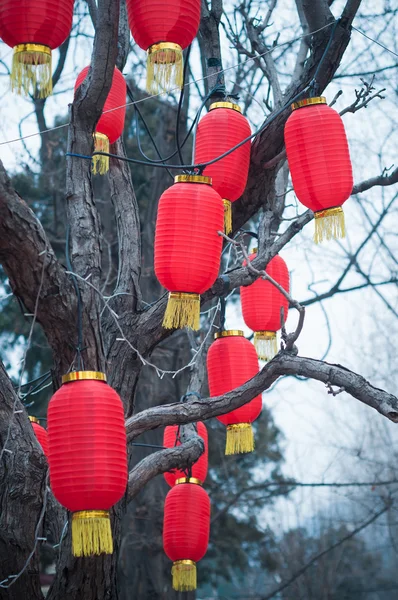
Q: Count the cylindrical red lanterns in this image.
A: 12